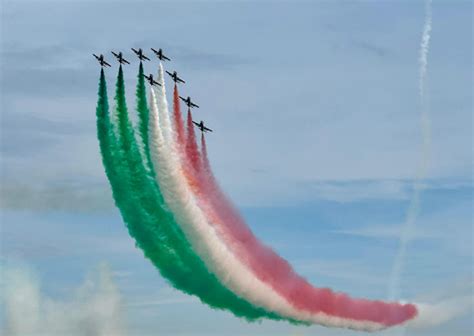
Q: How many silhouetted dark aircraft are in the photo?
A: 8